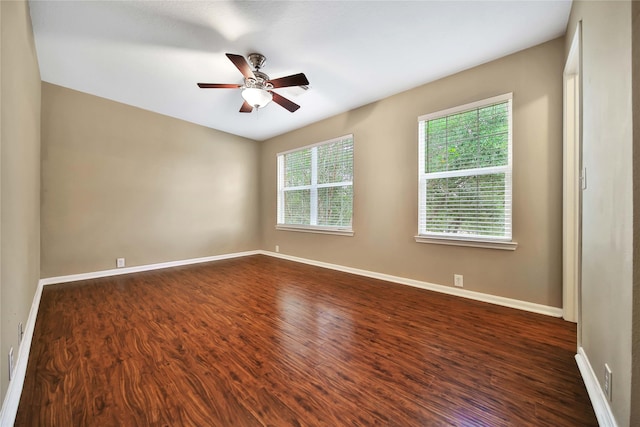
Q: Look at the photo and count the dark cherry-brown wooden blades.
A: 5